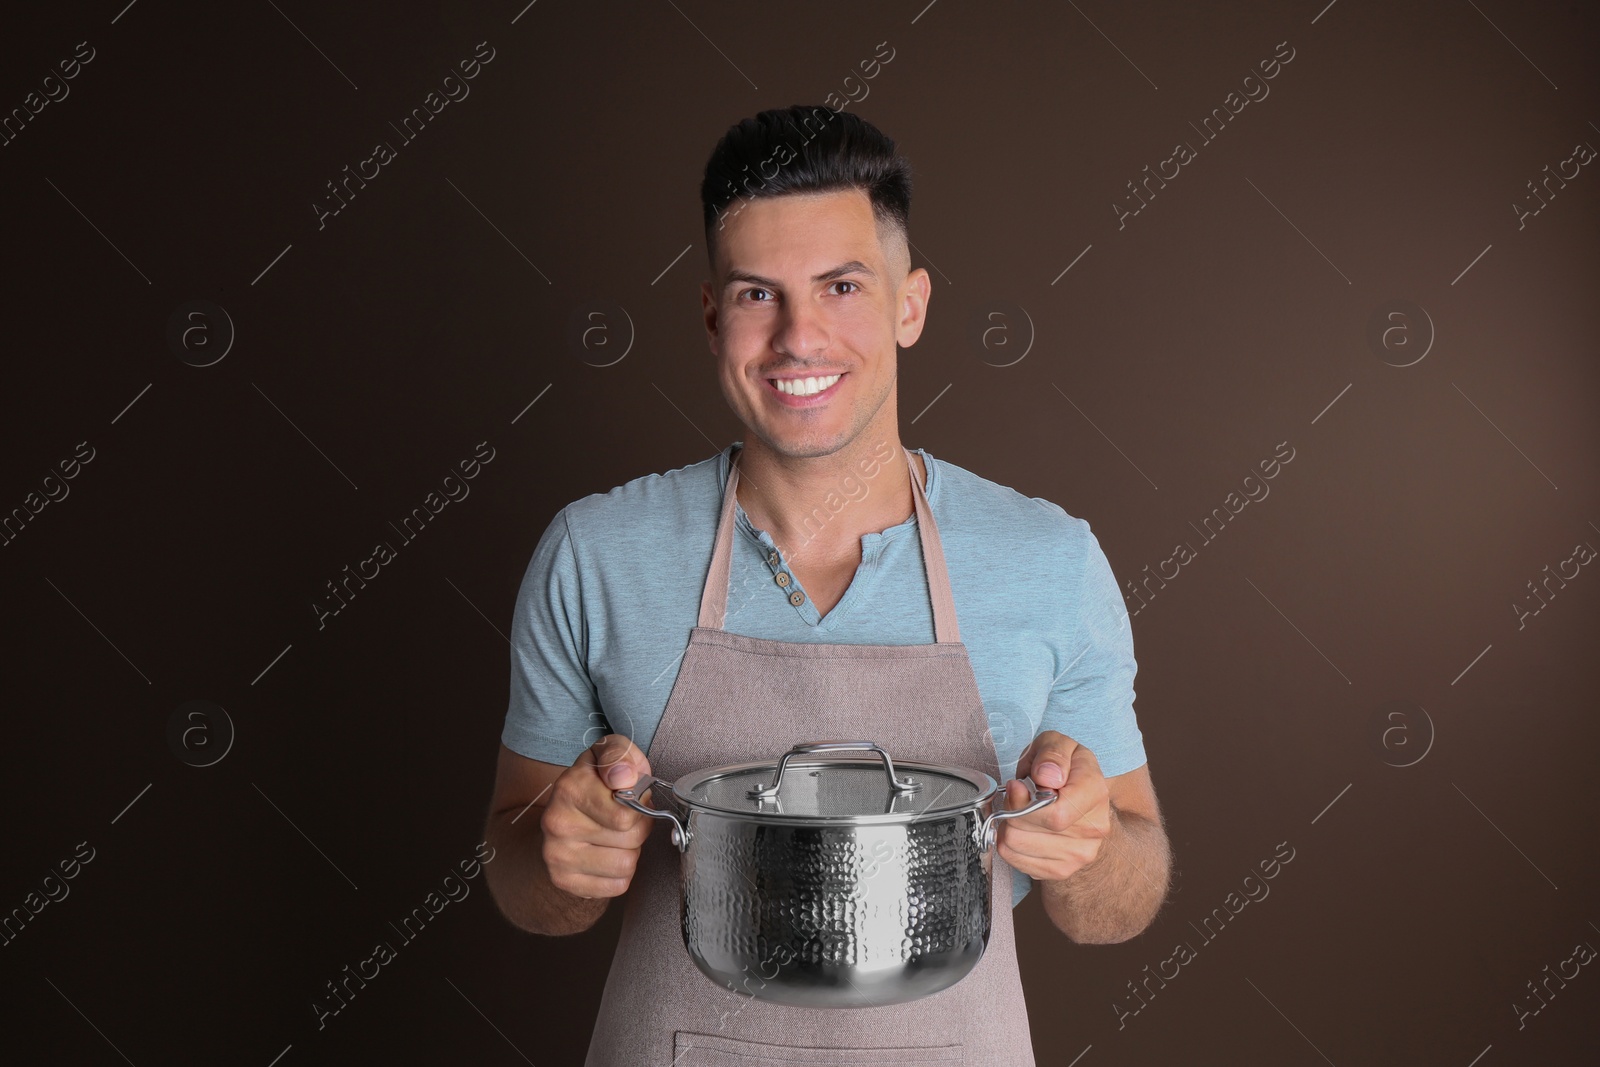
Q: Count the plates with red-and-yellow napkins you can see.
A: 0